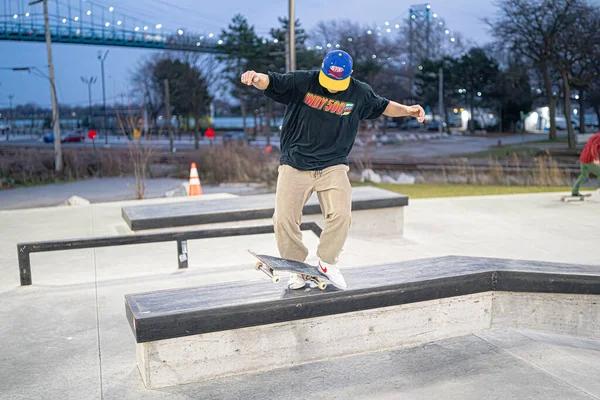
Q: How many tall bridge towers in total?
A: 1